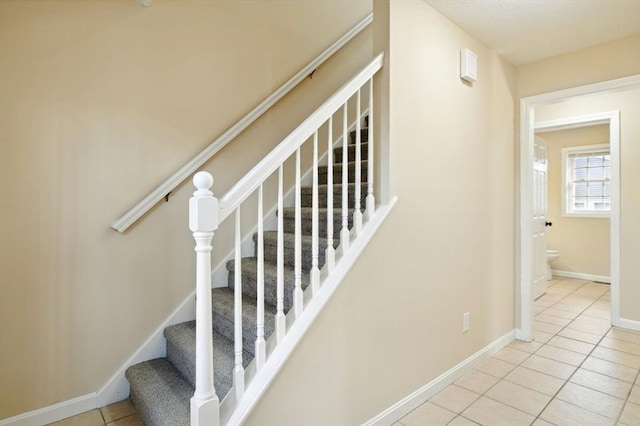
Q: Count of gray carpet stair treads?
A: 11